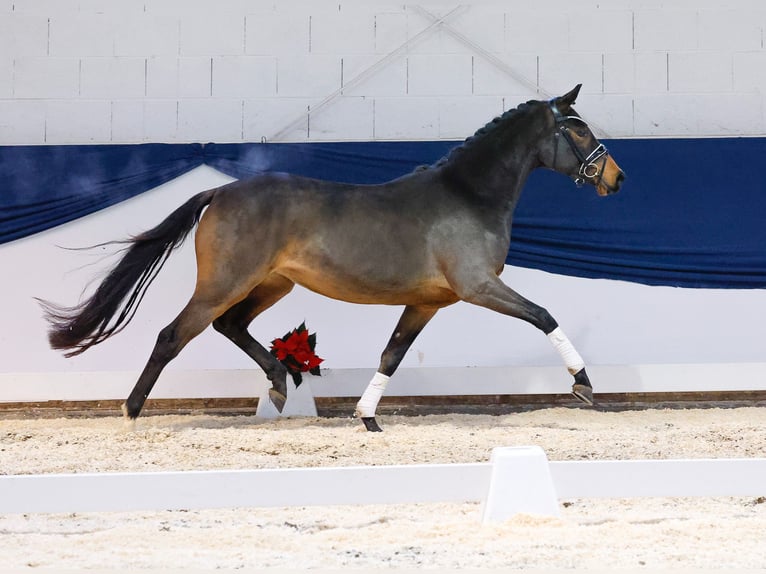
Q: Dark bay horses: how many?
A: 1